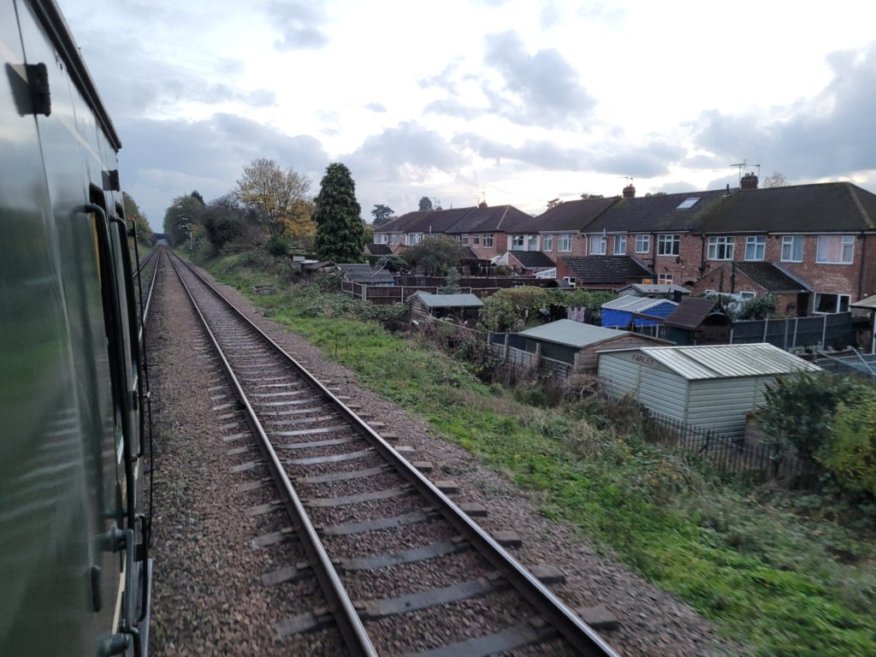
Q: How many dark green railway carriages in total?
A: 1